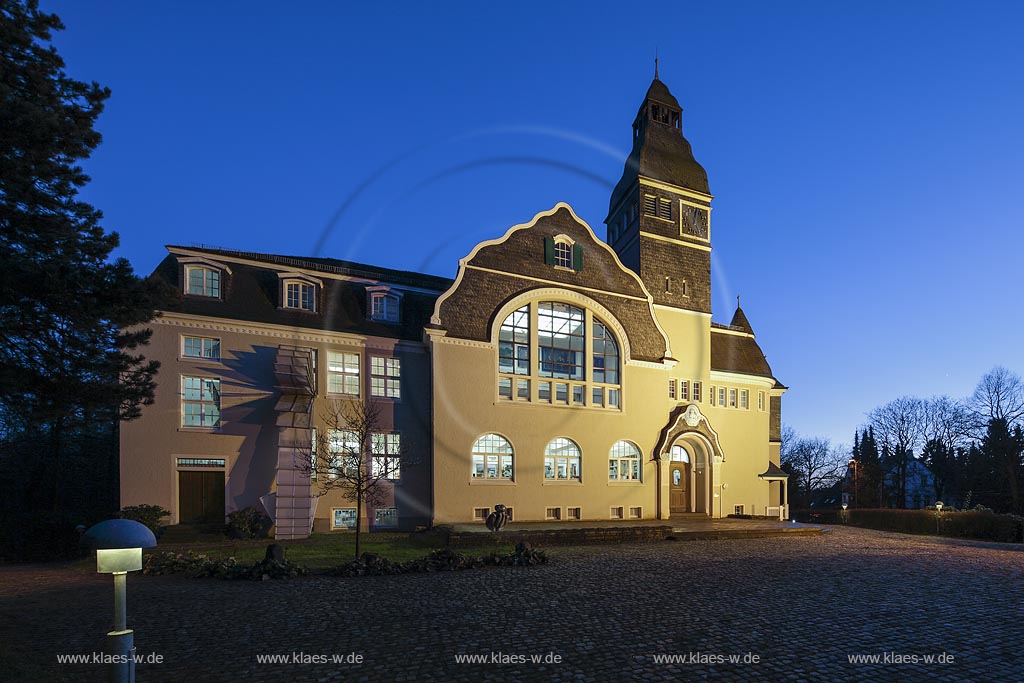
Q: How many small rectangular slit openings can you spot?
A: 2